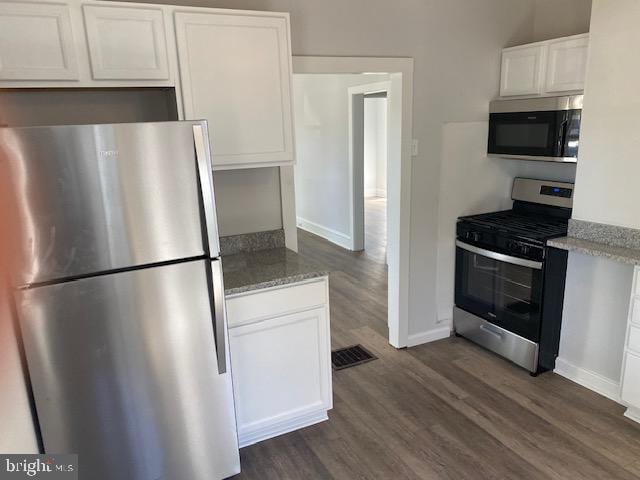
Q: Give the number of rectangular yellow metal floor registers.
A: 0